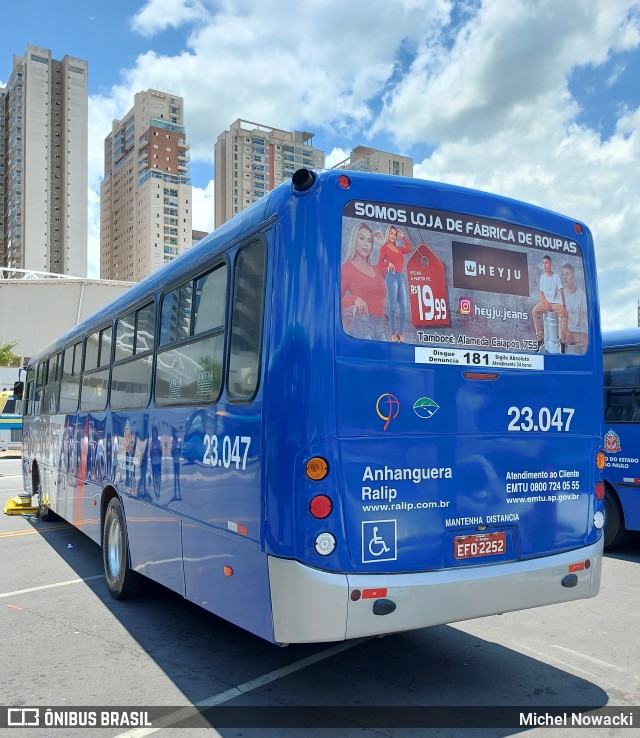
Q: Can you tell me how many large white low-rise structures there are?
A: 1